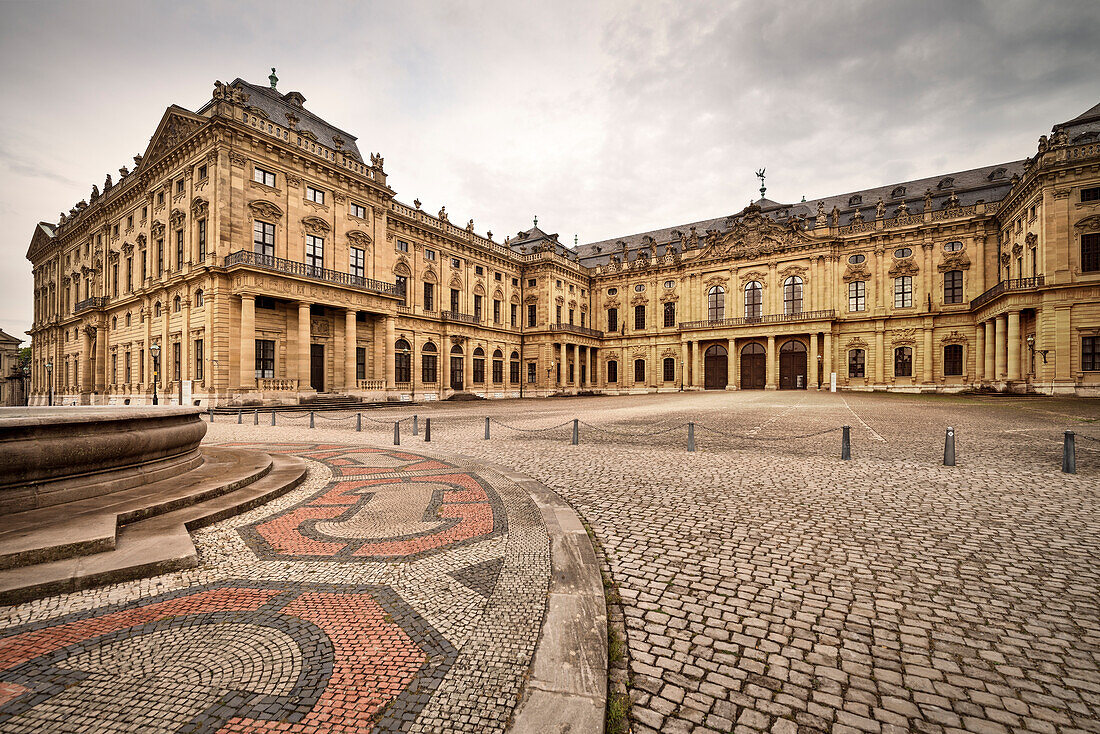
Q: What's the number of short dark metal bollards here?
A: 15